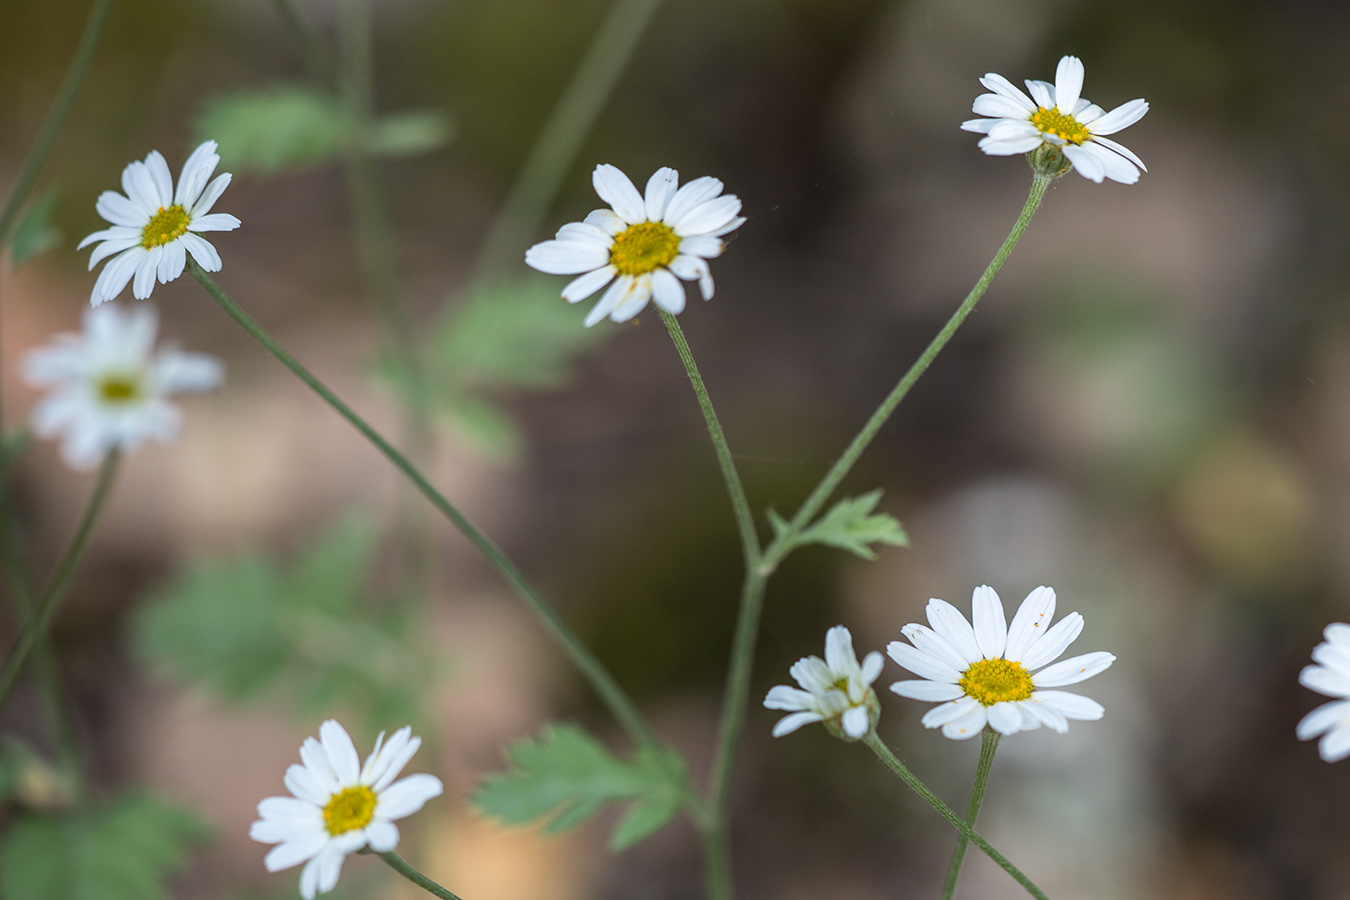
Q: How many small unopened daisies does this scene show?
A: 1